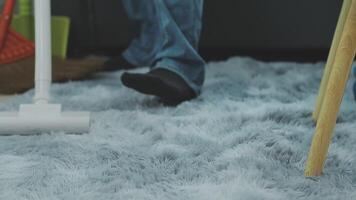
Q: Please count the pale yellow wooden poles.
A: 2